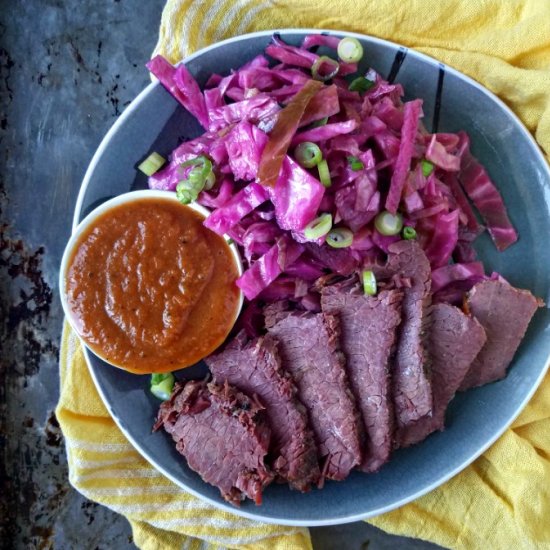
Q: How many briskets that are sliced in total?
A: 7